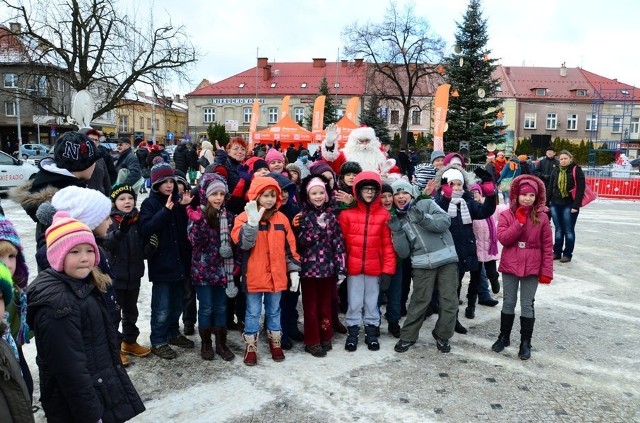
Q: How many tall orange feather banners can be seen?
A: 5